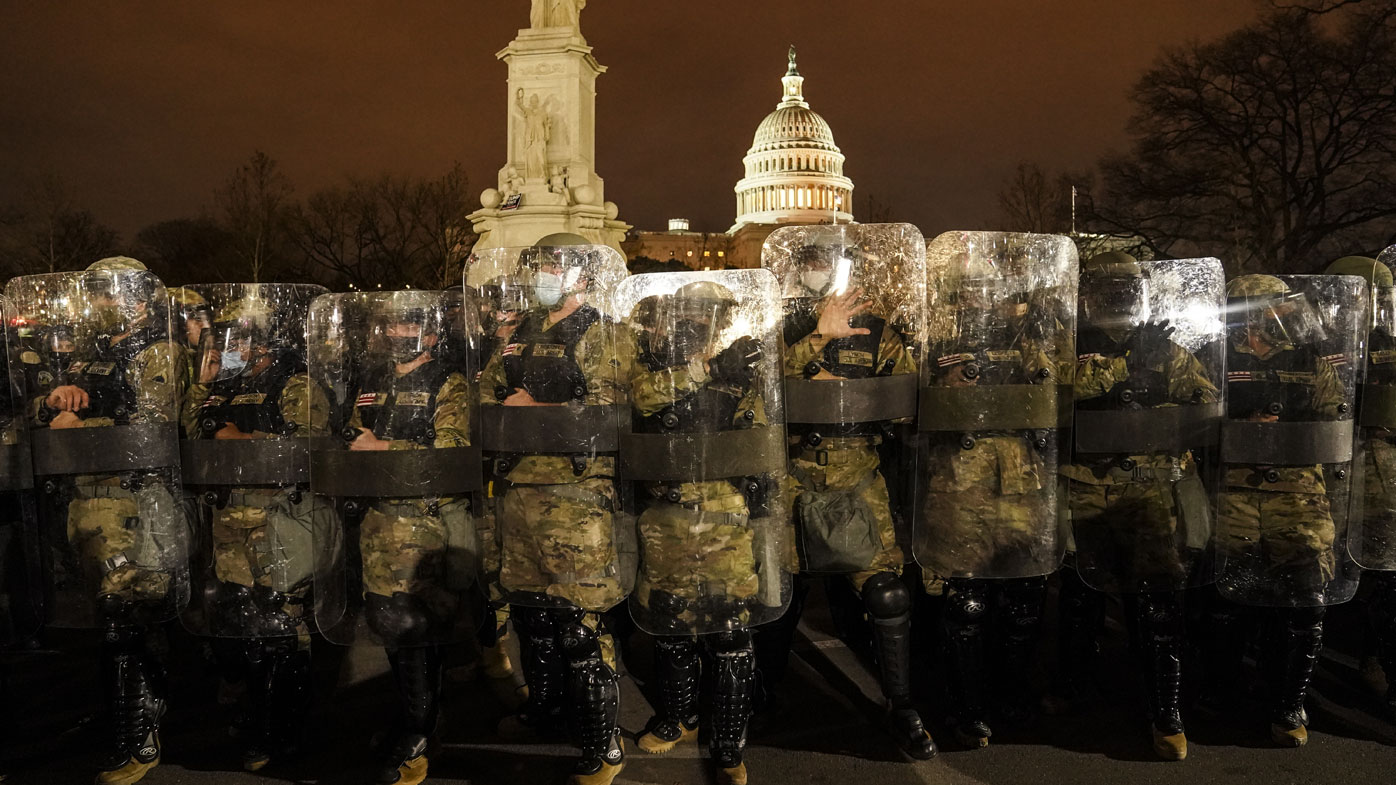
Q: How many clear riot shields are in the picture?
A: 11